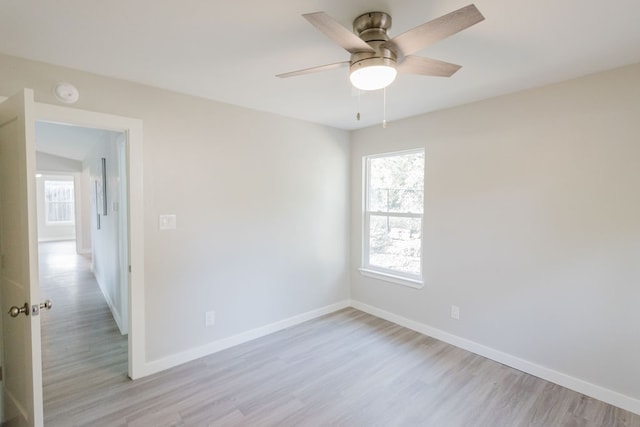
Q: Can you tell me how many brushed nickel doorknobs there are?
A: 2